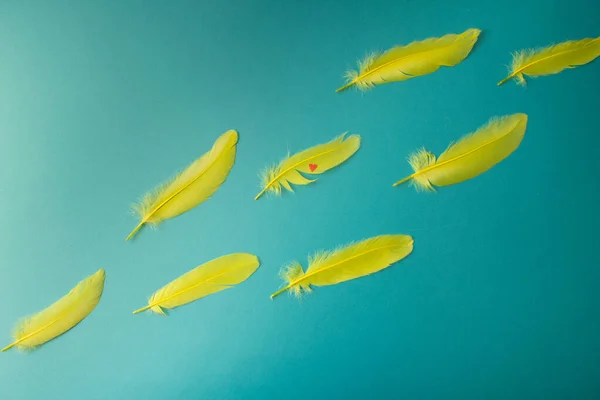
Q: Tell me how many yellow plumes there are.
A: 8